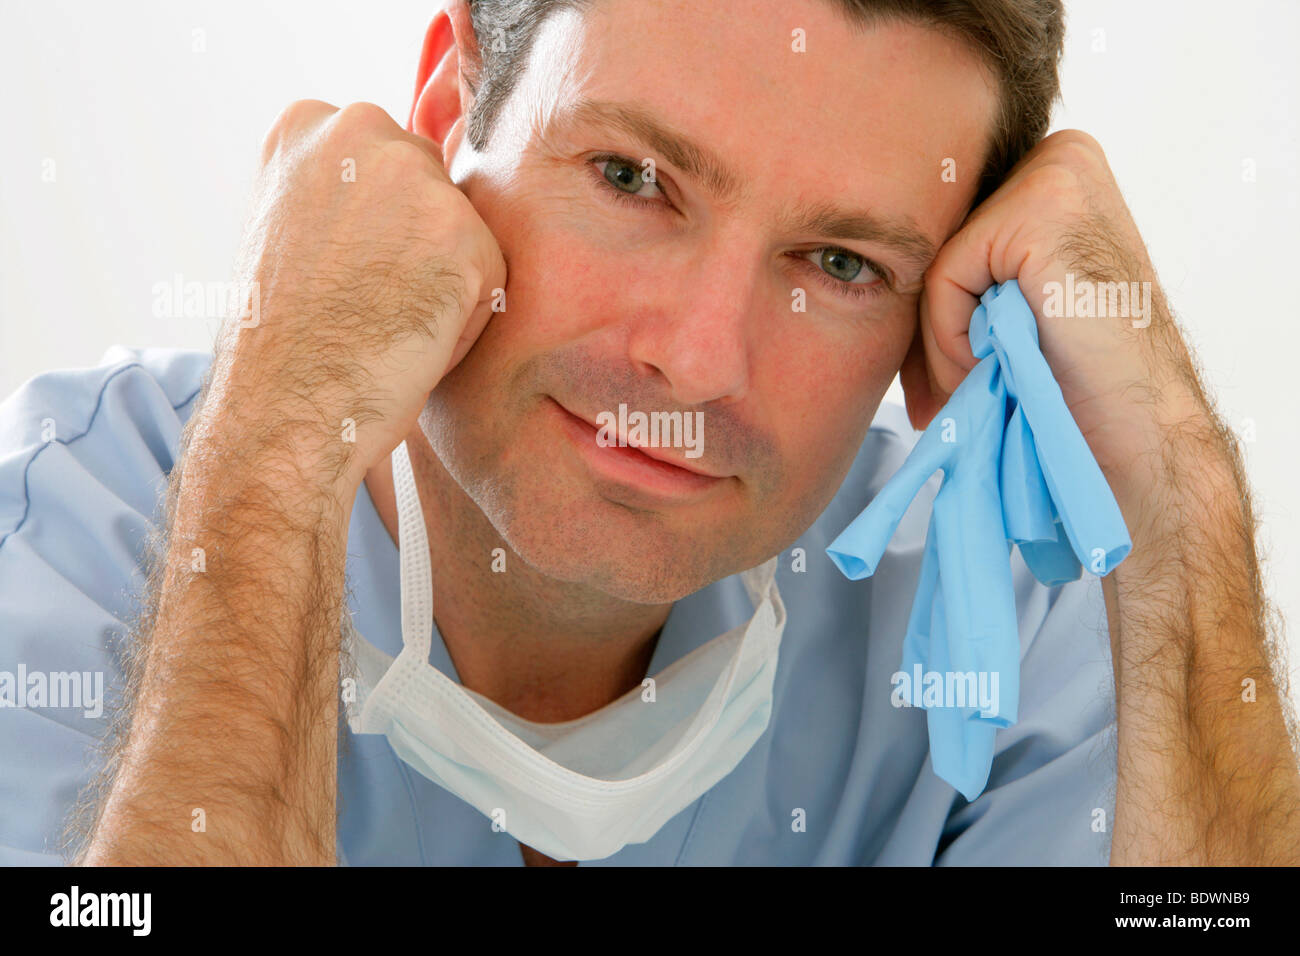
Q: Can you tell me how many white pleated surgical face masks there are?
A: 1